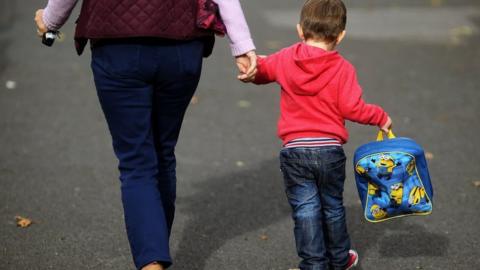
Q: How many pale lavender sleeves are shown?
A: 2